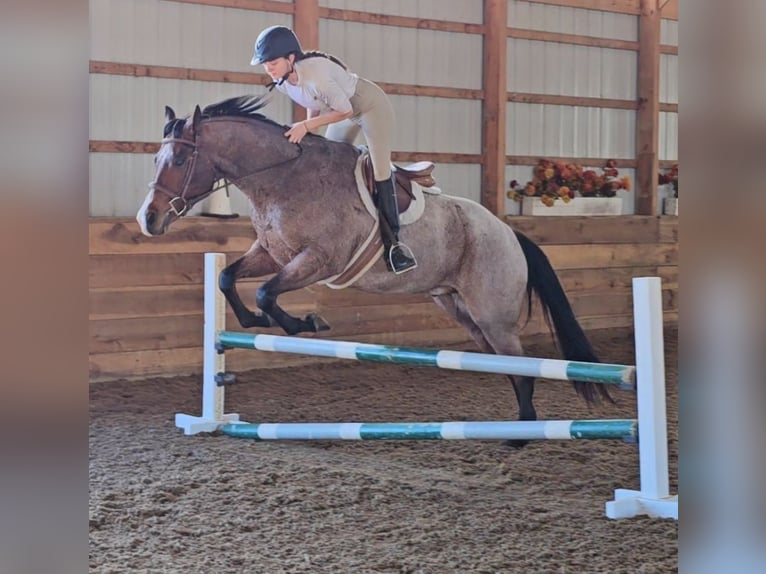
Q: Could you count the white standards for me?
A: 2